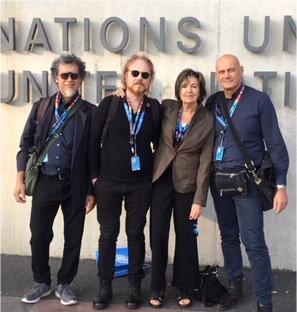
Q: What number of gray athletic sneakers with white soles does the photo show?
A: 2